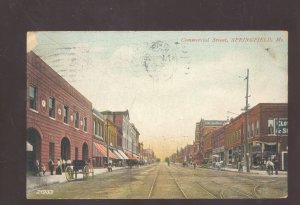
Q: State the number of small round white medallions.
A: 4